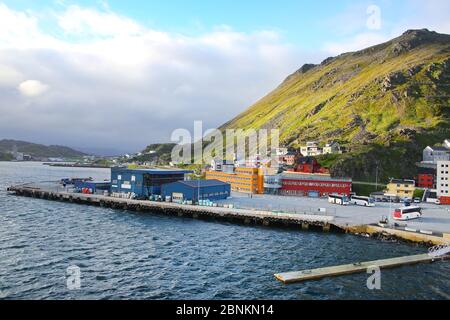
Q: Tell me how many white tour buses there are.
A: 3